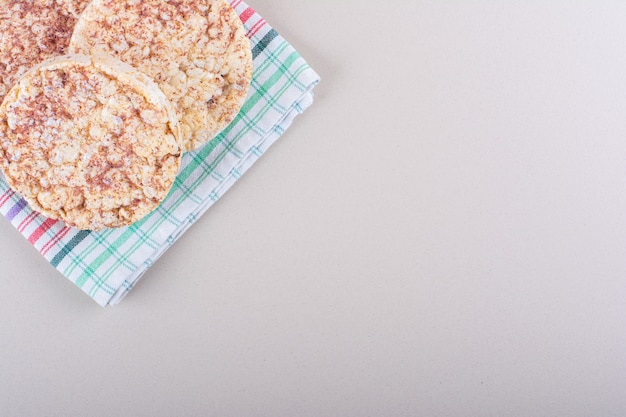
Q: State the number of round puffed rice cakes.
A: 3